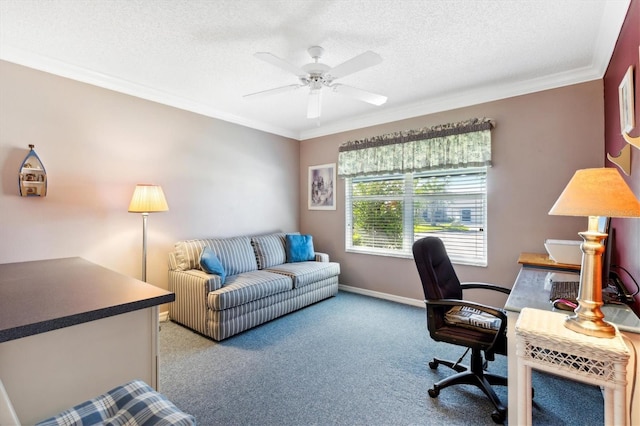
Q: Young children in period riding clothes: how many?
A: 0